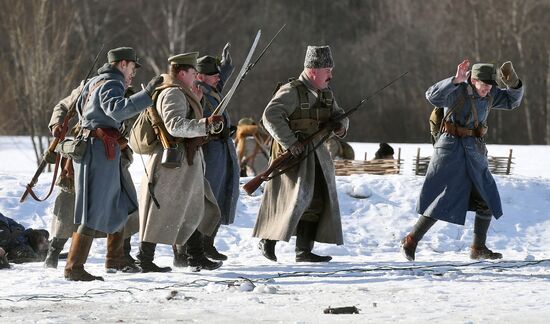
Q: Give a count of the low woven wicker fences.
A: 2